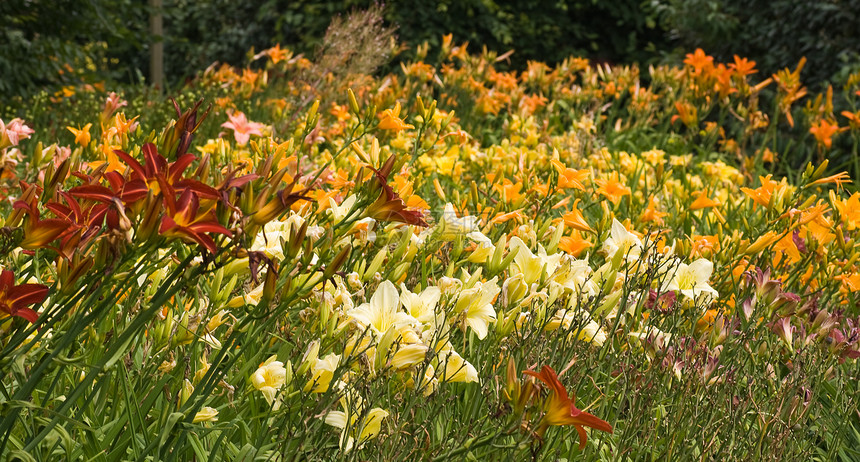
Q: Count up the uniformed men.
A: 0